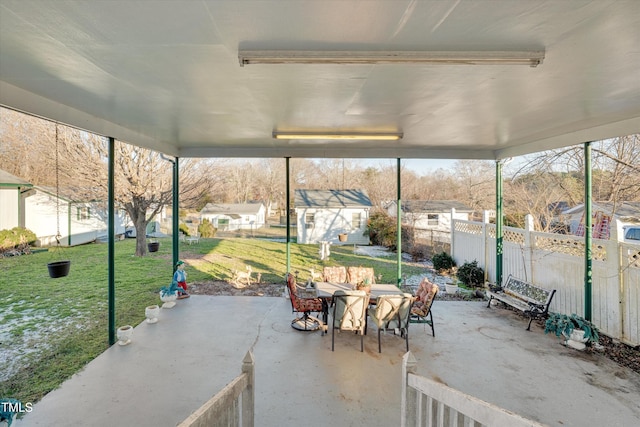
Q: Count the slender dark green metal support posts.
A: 6